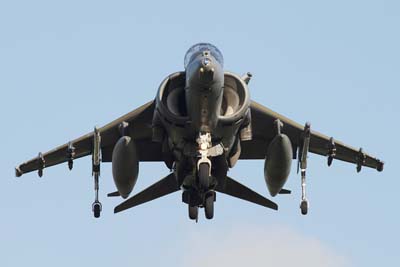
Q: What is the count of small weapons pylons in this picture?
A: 4